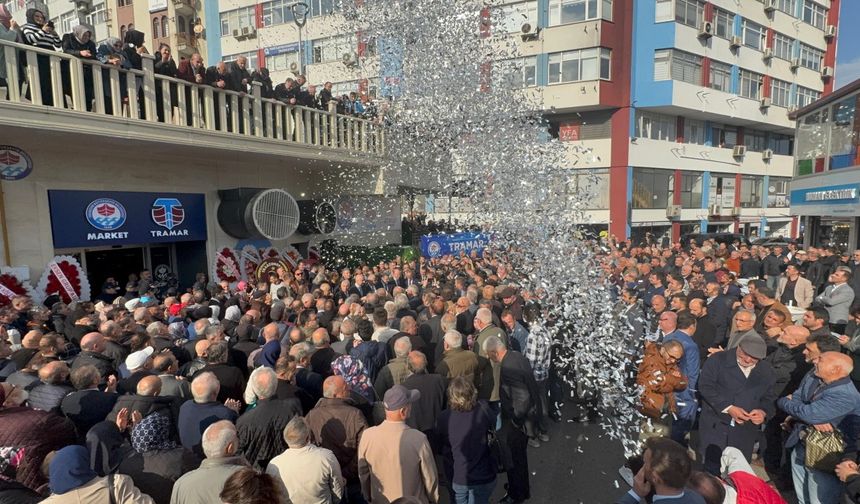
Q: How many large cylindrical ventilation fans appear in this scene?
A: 2